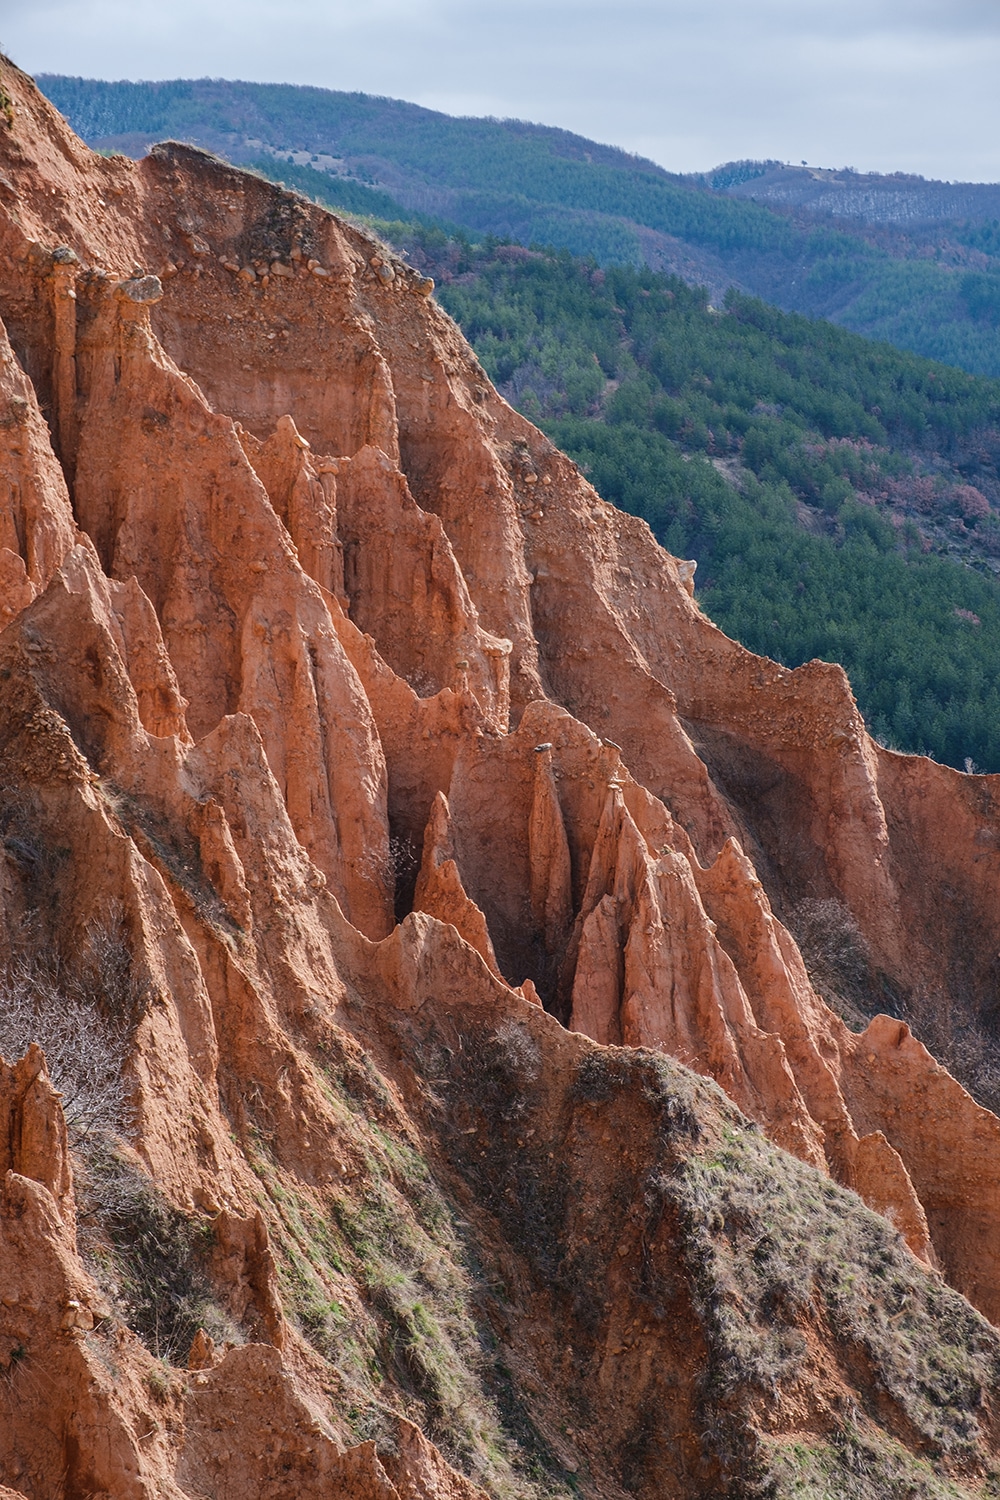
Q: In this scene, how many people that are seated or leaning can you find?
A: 0